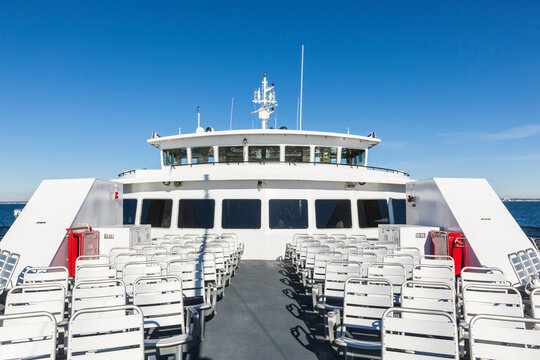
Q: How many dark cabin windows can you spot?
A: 8